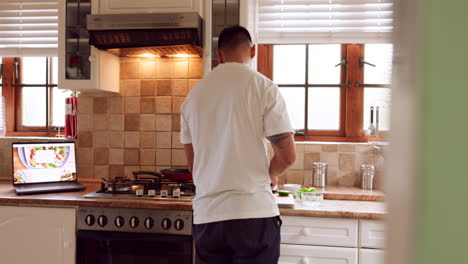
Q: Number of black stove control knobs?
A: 7